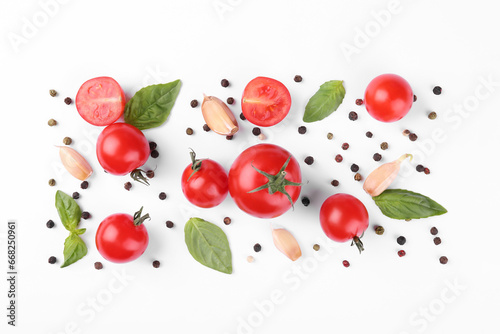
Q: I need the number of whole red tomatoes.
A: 6